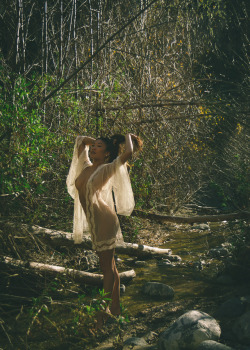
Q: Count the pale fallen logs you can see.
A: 2